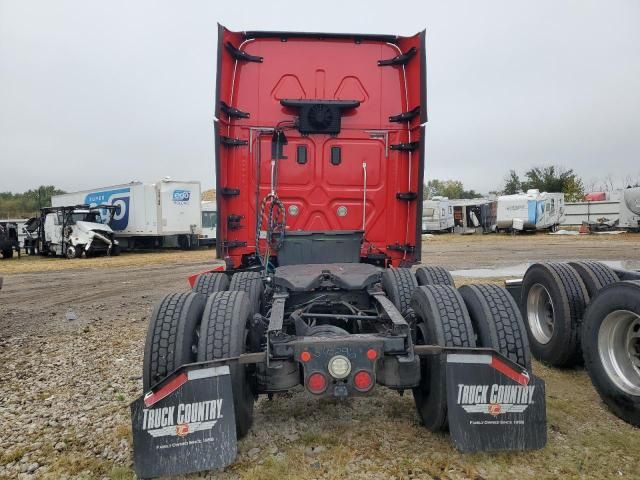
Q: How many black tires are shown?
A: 11